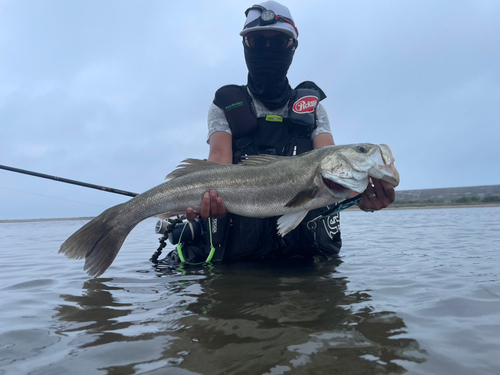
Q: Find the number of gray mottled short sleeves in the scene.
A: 2